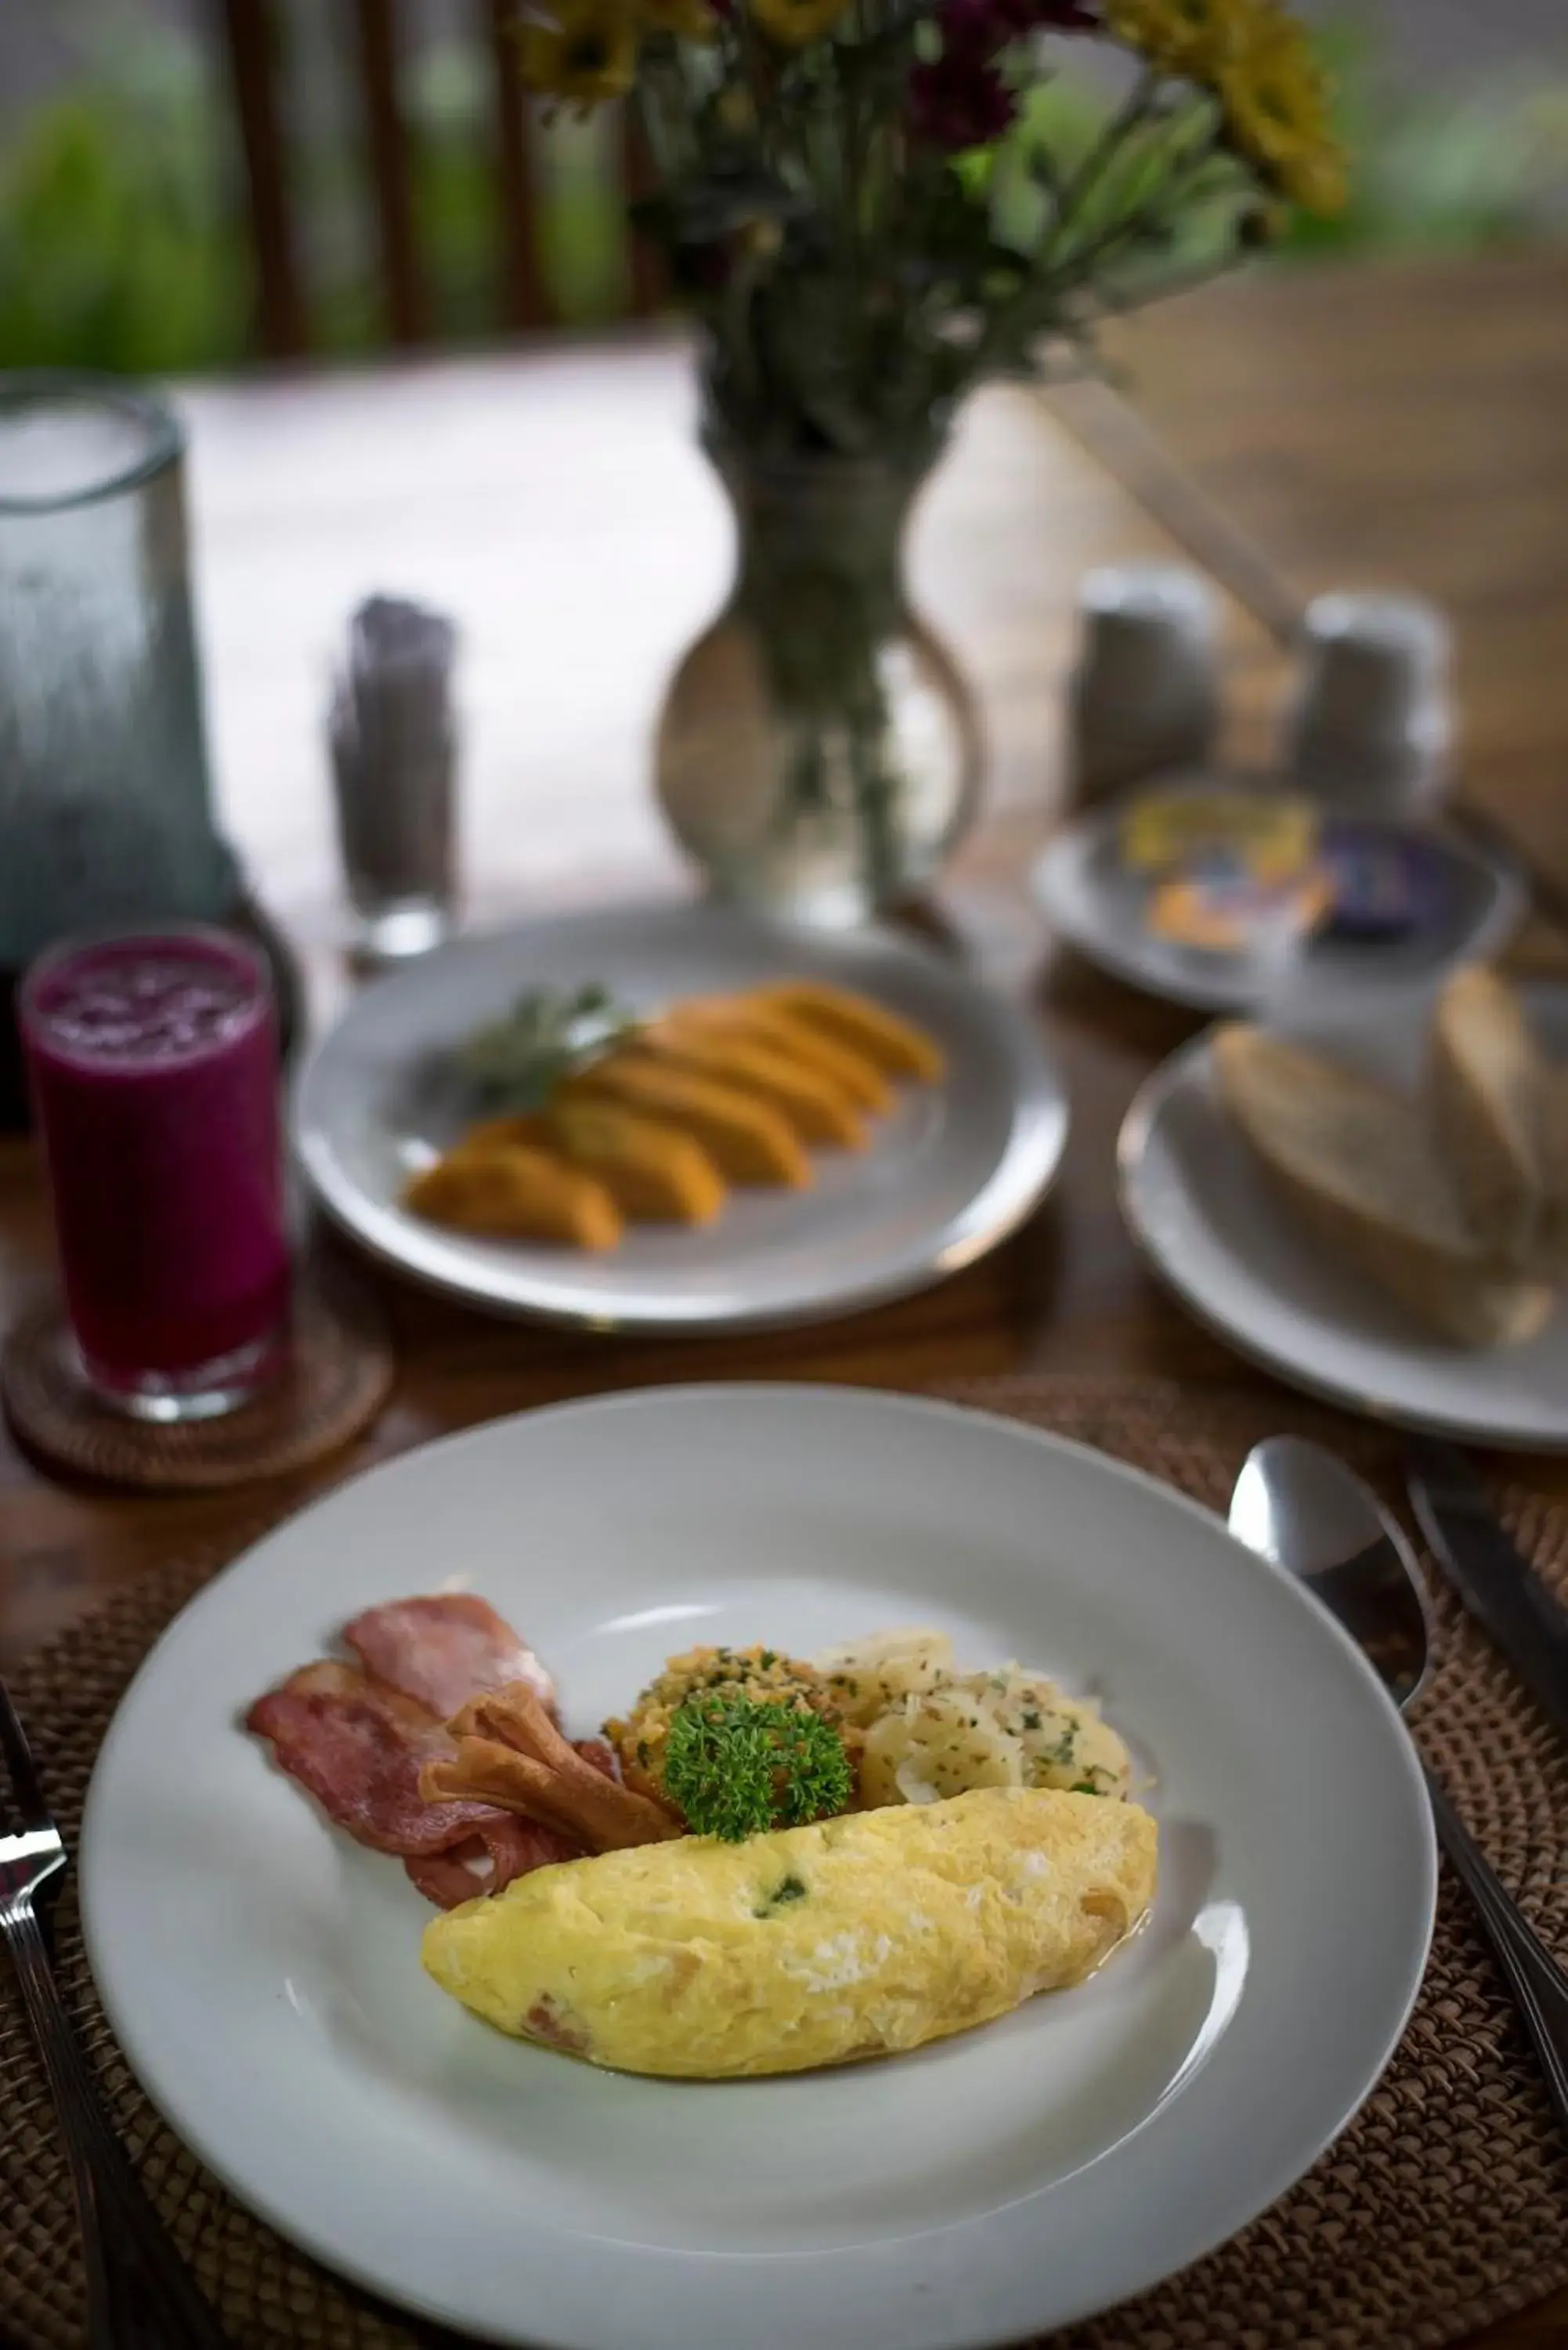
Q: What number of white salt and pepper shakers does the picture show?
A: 2